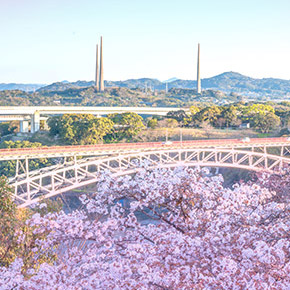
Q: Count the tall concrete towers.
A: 3